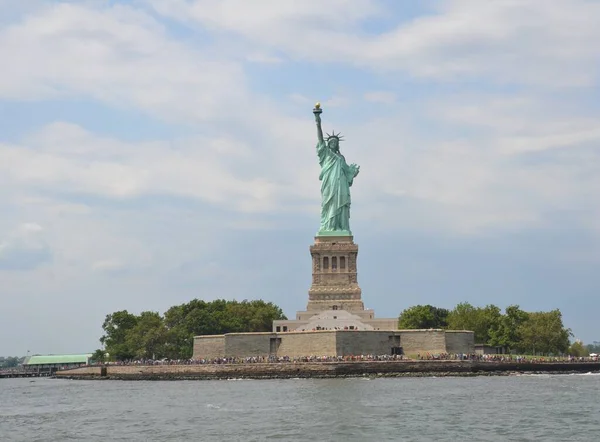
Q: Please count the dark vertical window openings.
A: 3